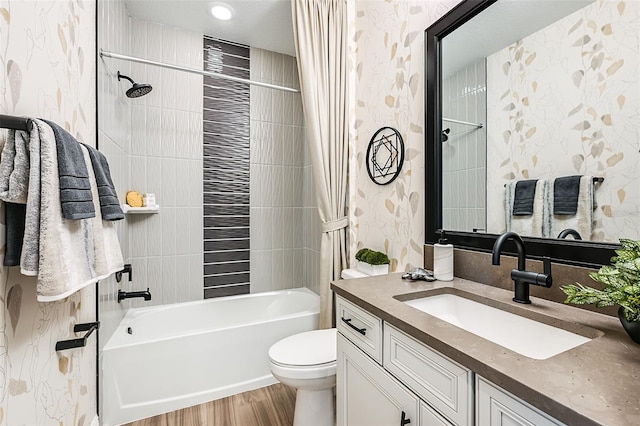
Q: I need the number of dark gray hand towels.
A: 2